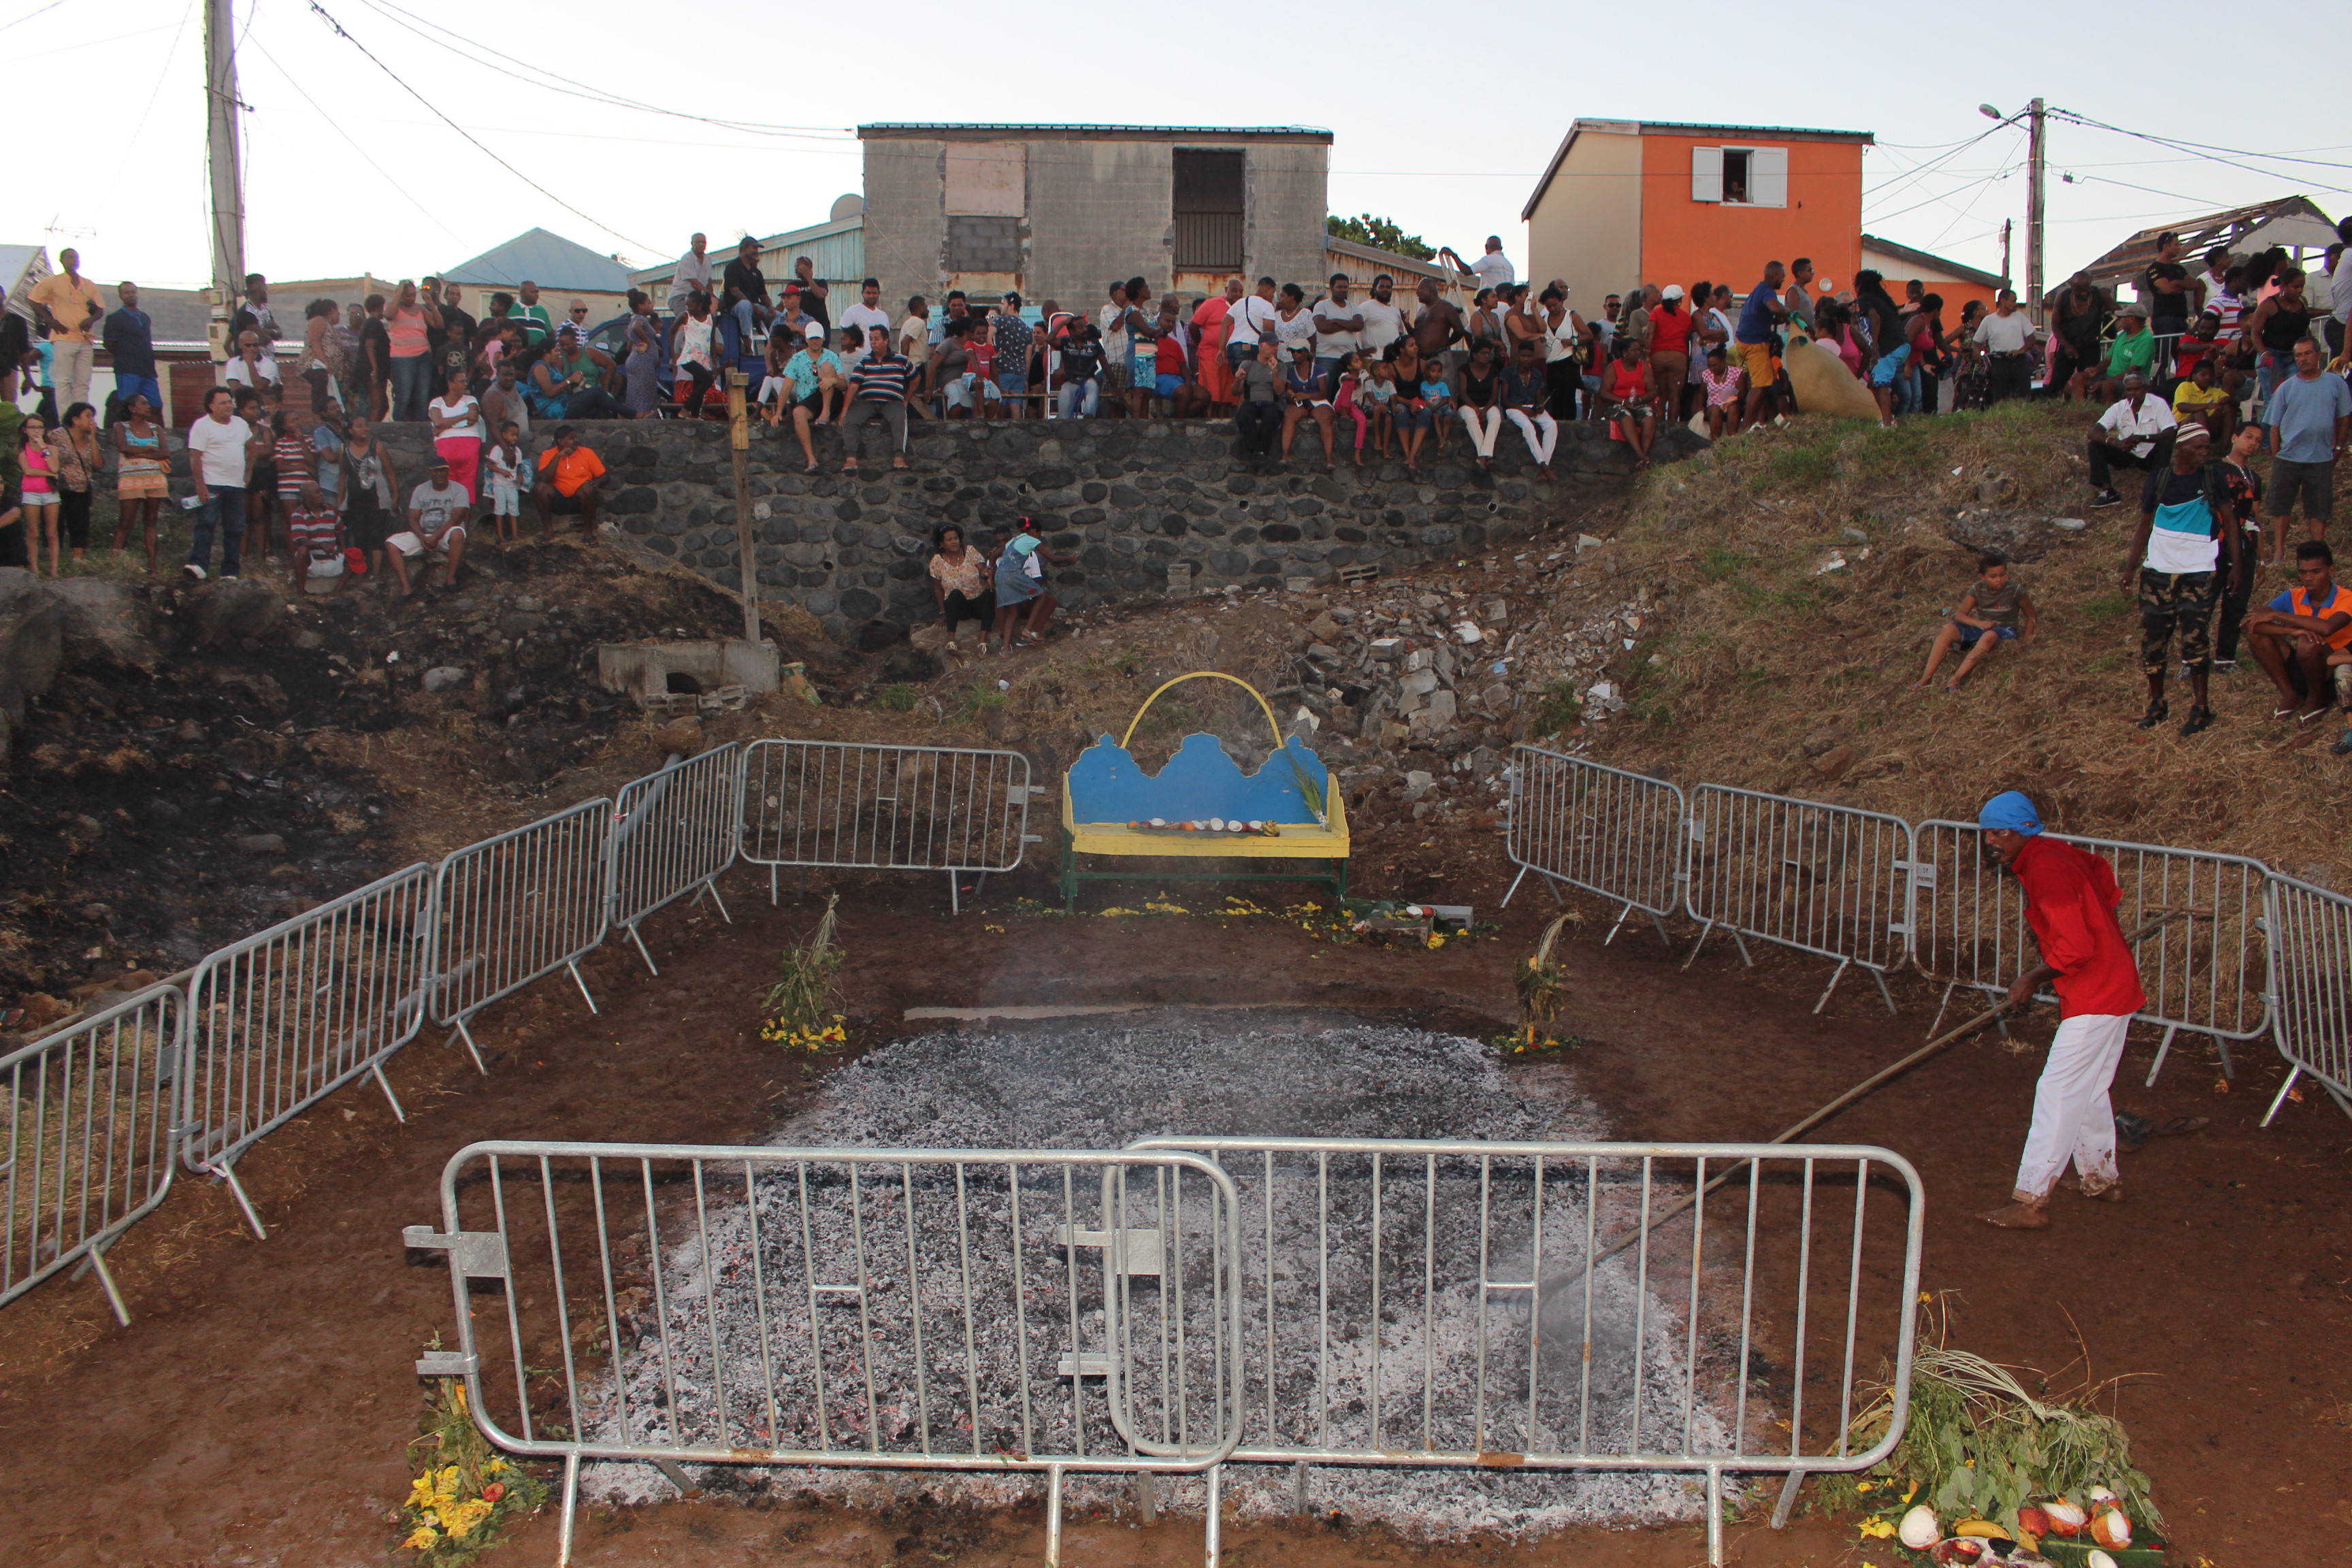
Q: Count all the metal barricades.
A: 11